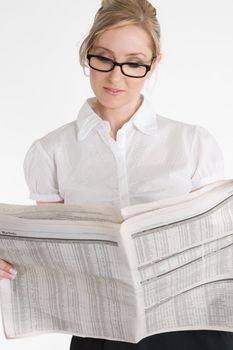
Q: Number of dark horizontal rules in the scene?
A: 5